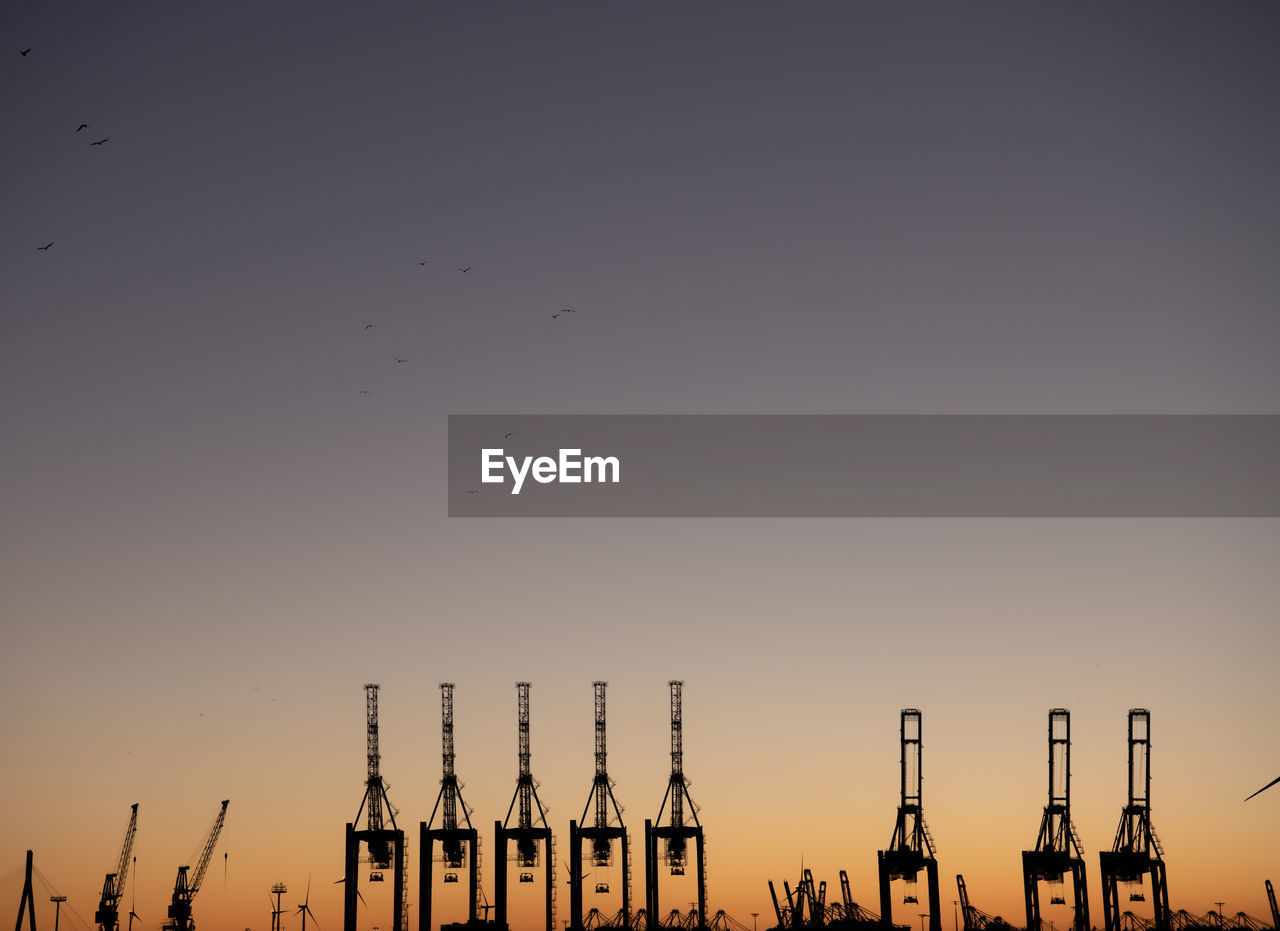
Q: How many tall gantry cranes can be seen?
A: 8